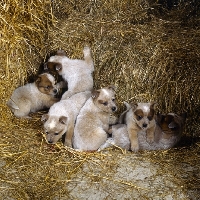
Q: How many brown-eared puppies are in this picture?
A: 6